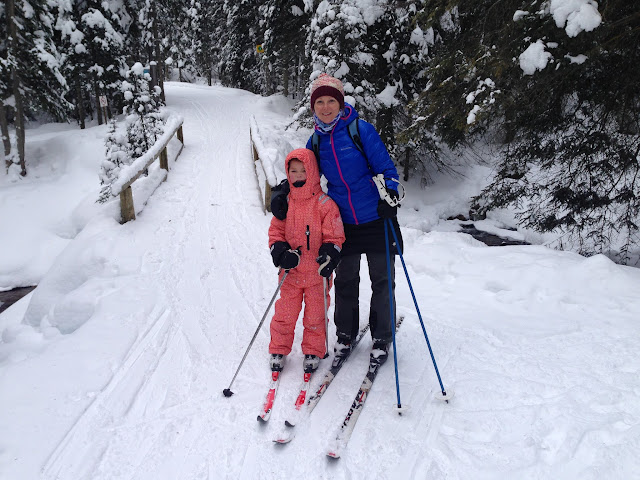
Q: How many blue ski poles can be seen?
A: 2